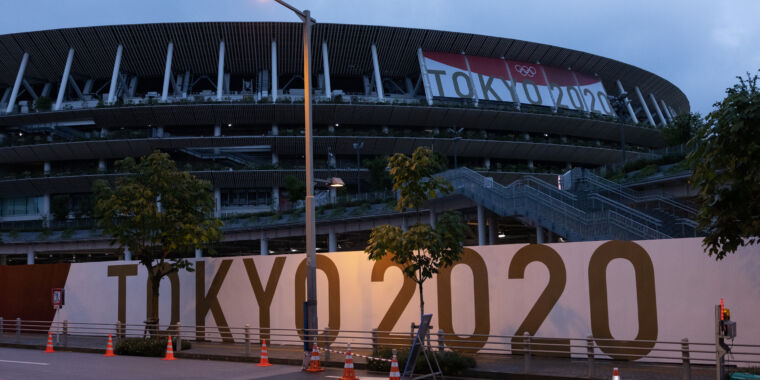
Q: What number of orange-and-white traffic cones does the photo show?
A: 8